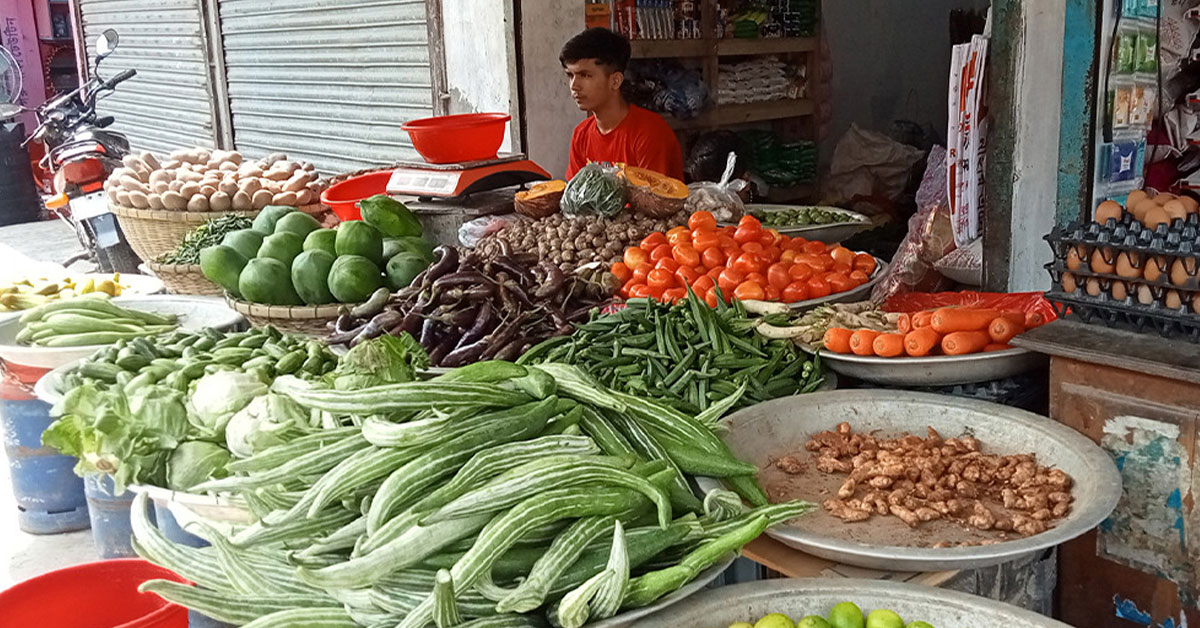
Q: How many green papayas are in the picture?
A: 13